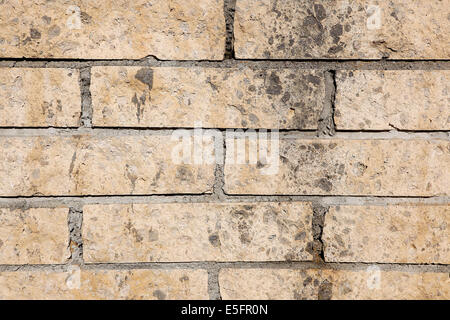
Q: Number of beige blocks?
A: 12